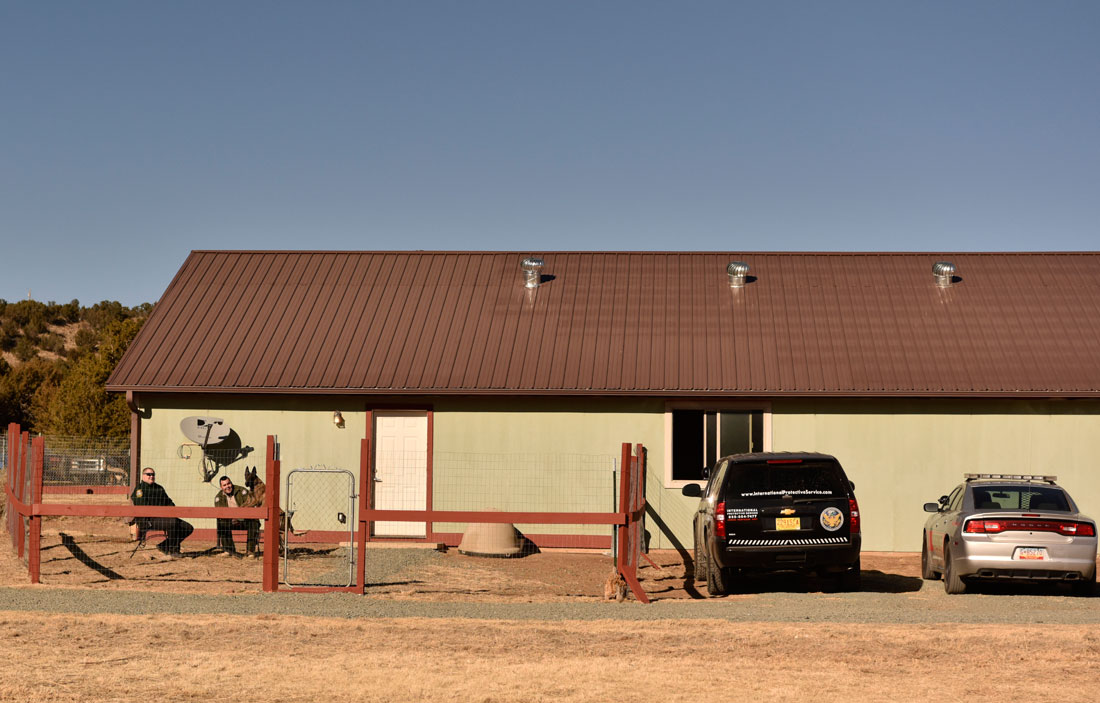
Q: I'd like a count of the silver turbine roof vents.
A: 3